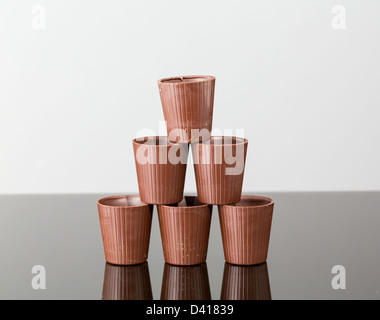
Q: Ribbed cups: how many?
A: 6